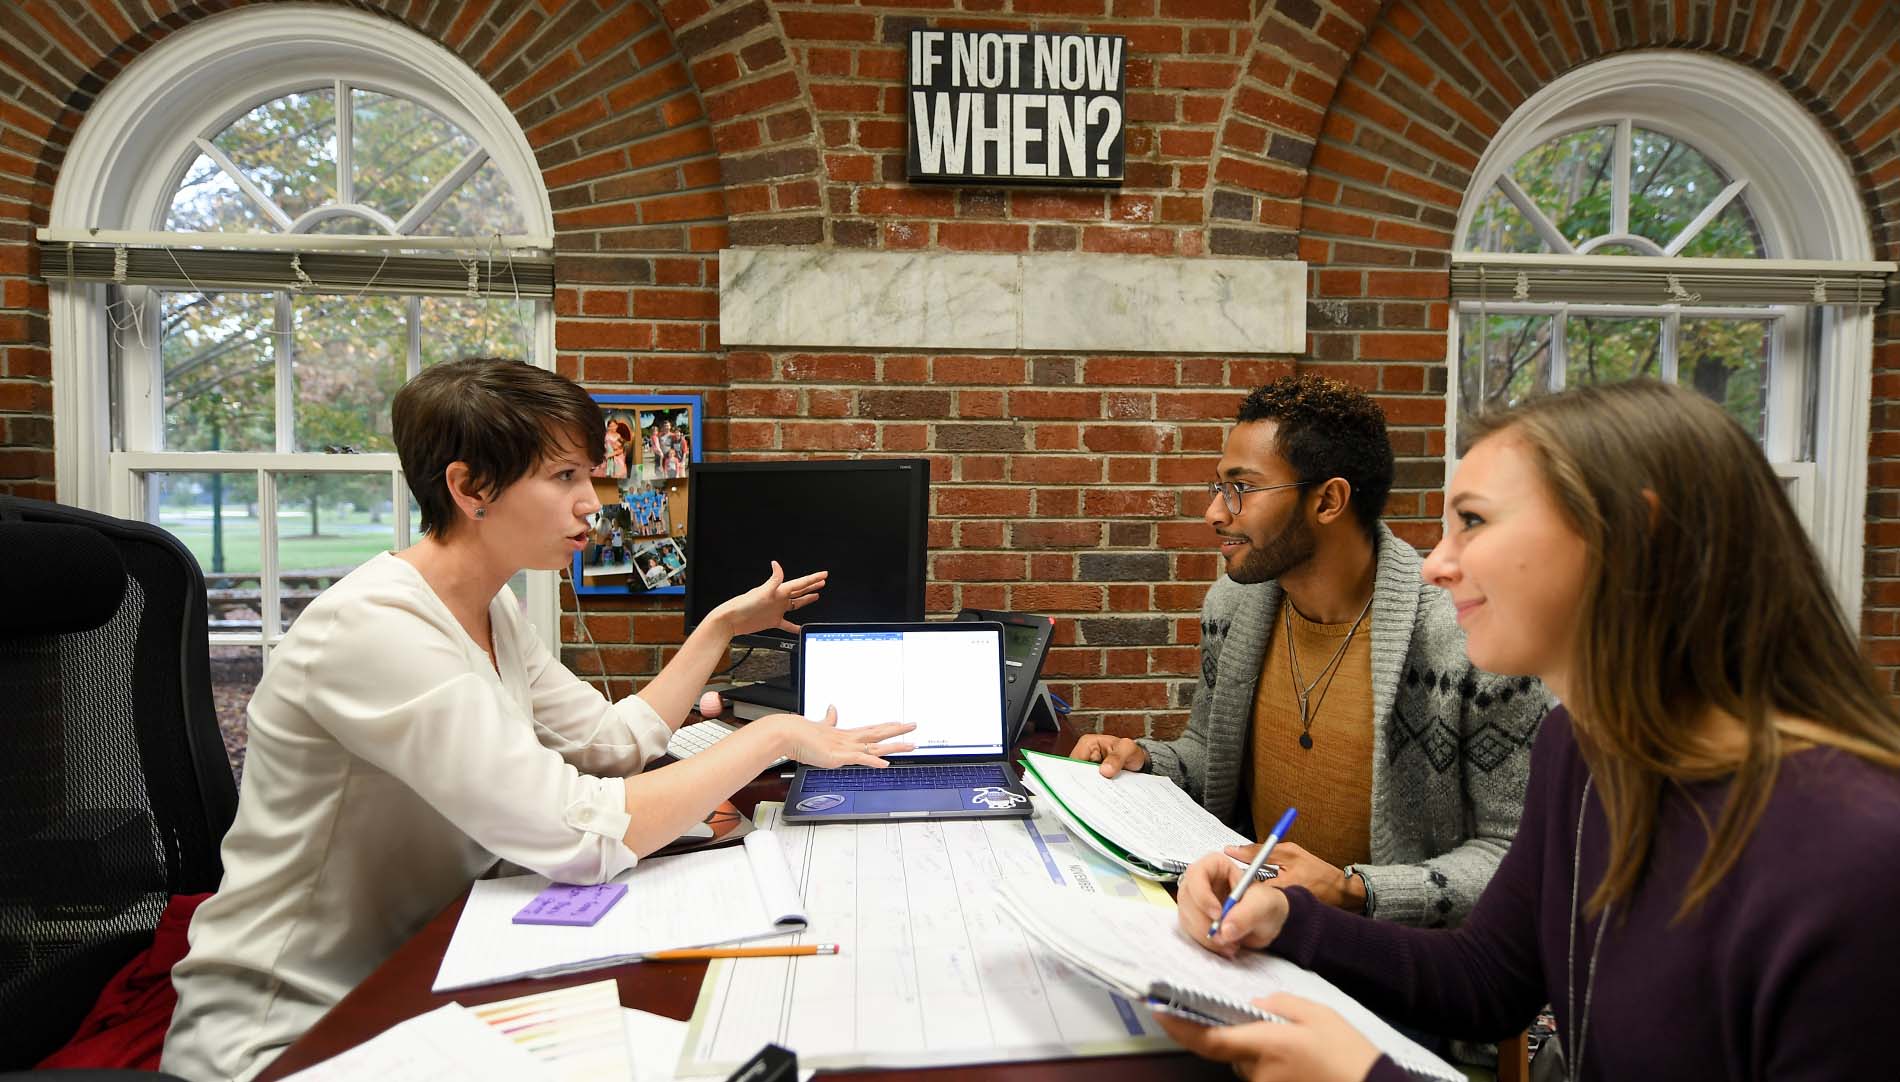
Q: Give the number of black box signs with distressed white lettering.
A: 1